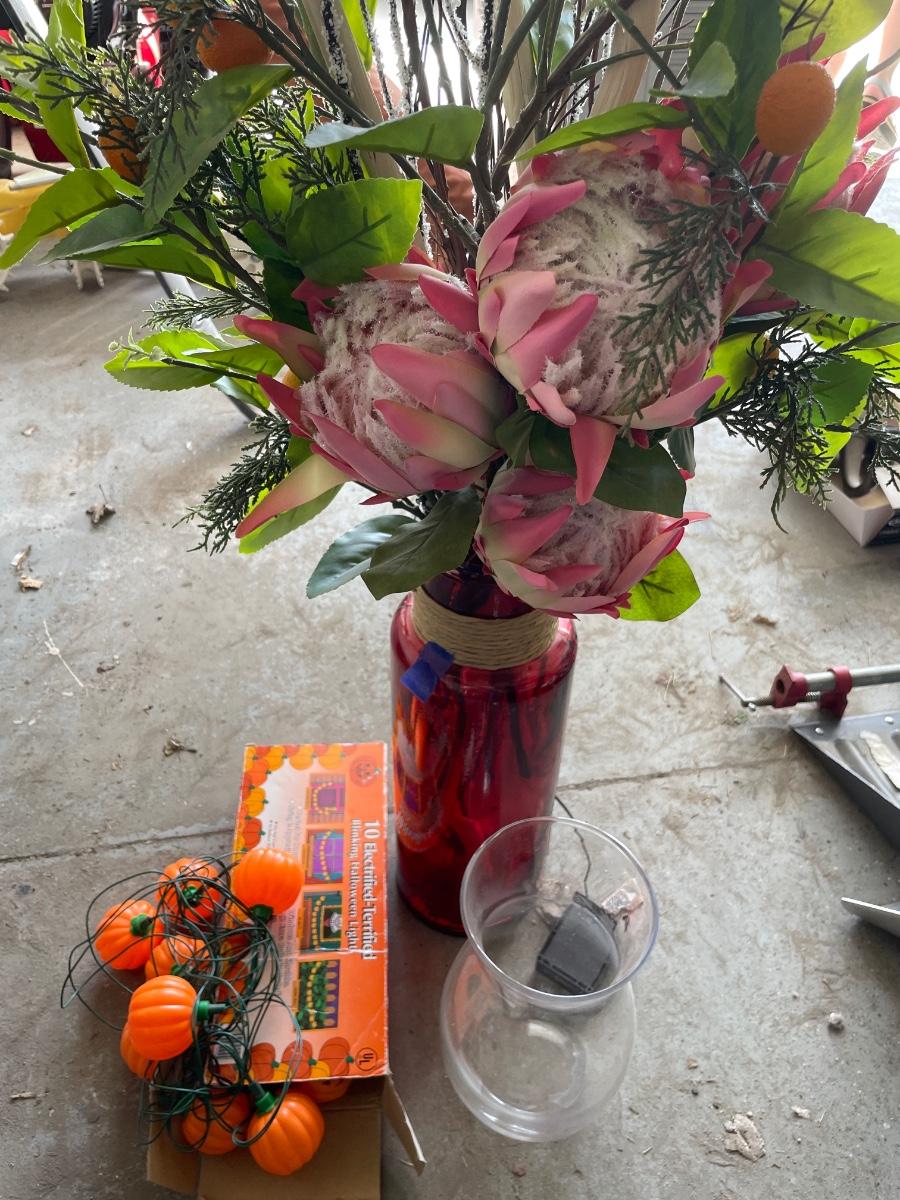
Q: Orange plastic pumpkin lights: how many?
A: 9